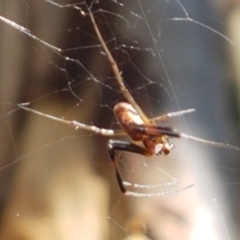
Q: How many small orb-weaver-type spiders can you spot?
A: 1